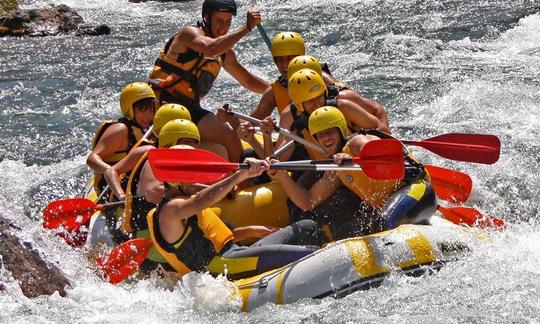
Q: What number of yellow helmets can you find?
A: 7